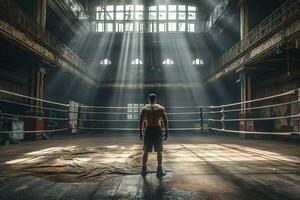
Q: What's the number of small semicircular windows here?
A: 4